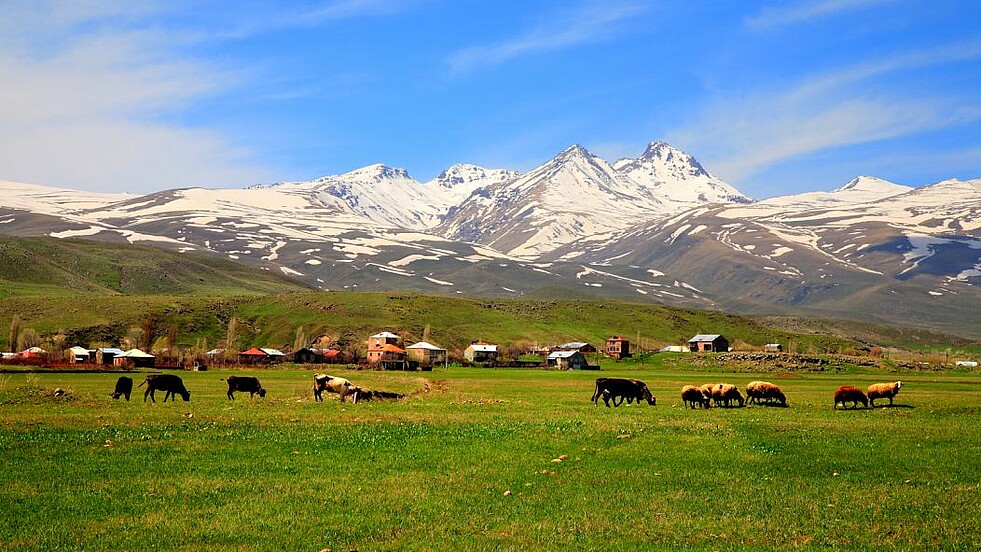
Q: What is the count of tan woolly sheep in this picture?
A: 5